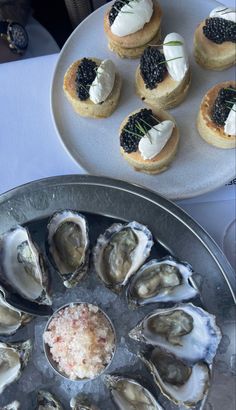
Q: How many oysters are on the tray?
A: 12